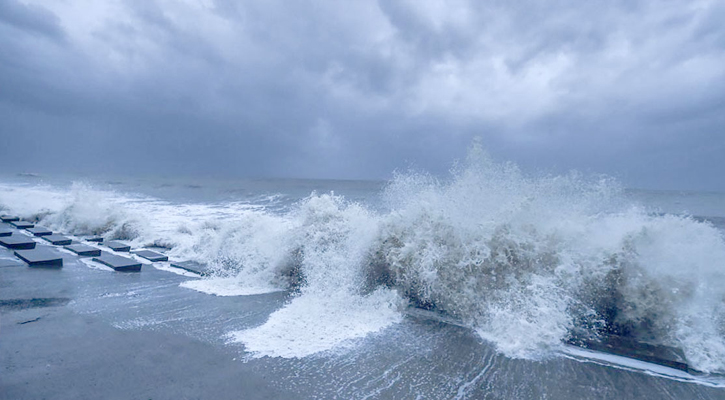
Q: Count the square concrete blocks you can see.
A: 13